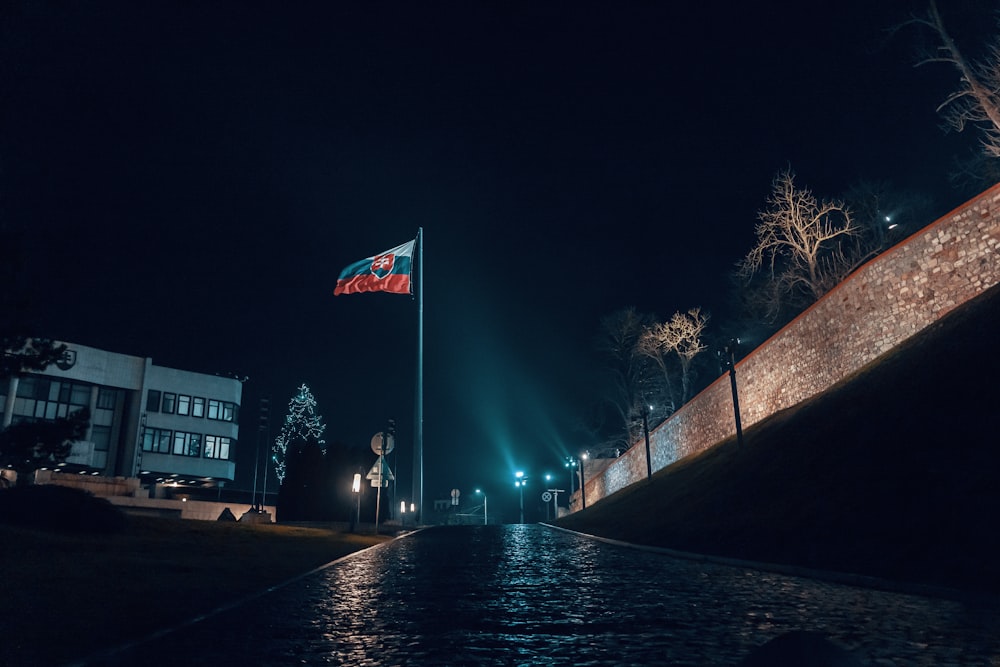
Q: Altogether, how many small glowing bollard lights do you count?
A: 3